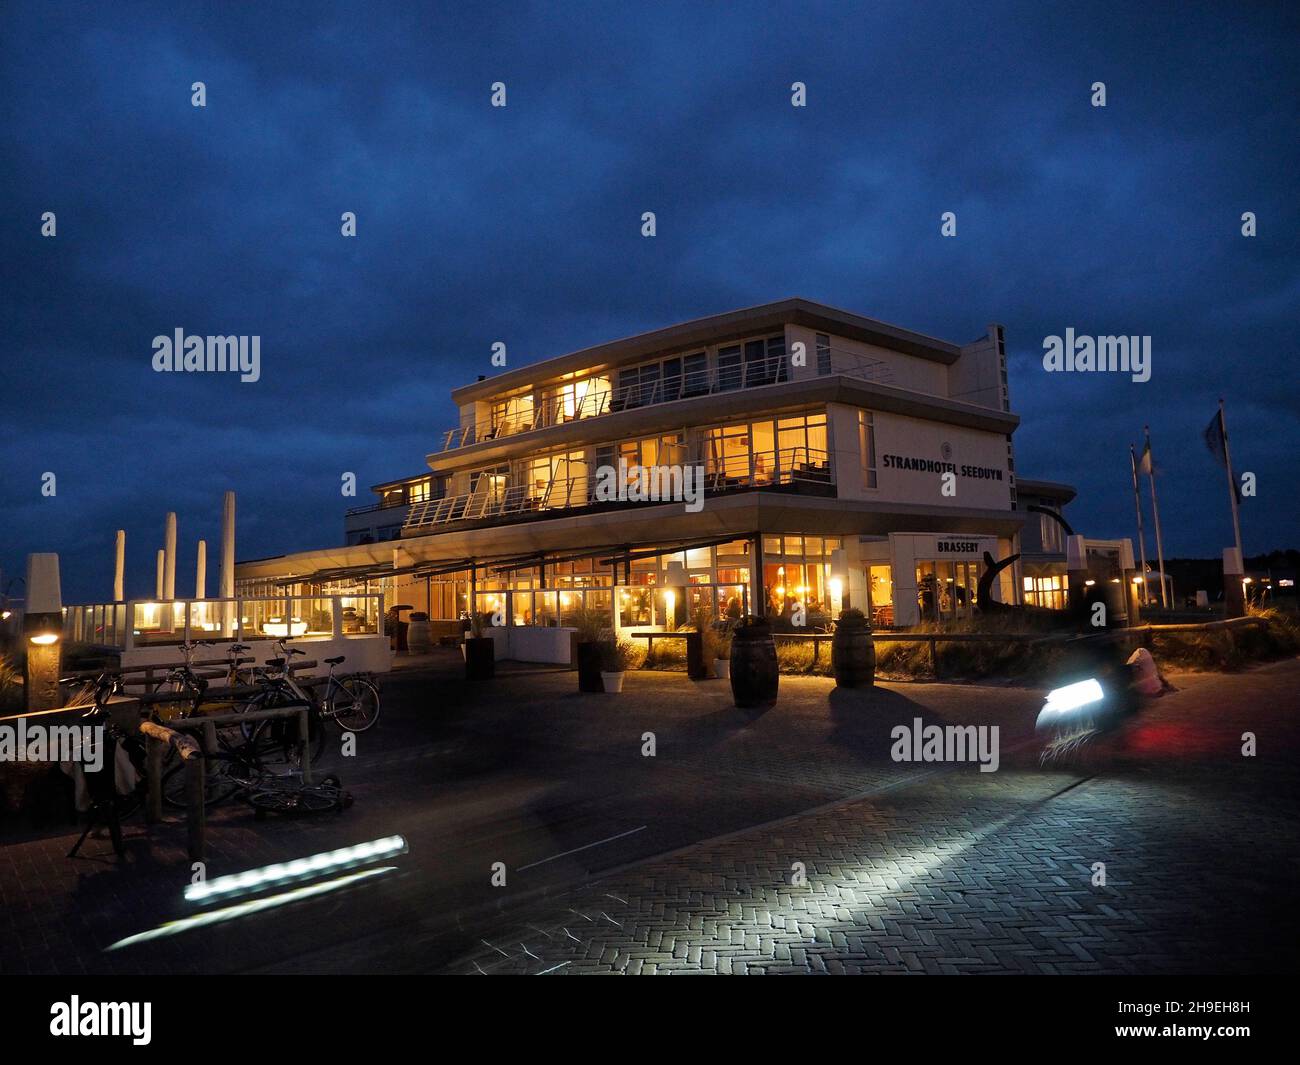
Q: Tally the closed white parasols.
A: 5